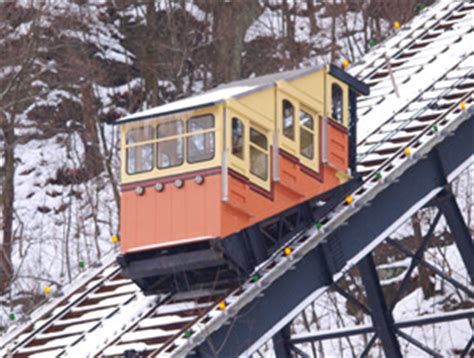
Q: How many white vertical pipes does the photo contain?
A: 3